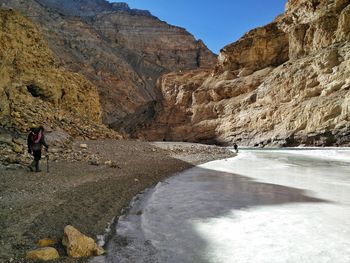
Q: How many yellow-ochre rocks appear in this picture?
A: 3